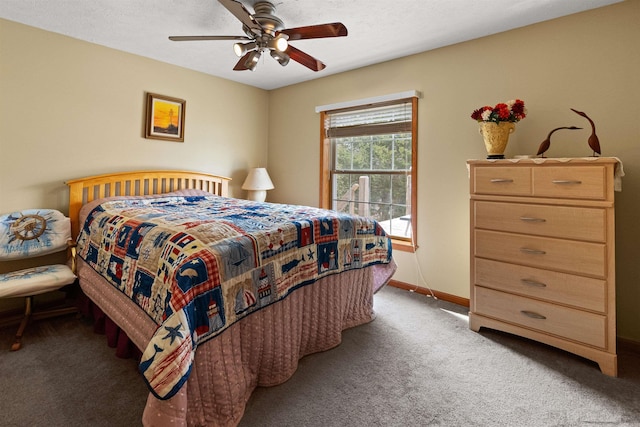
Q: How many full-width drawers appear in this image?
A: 4